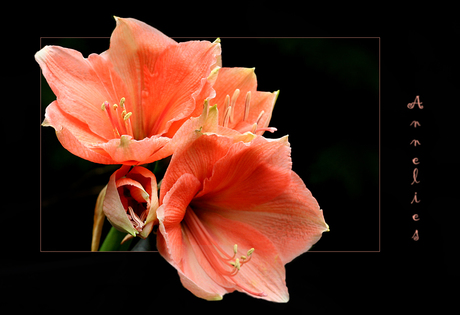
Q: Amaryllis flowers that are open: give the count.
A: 3